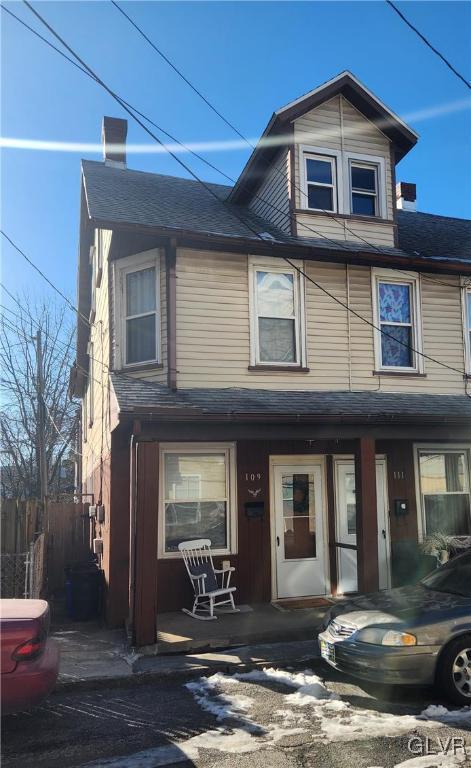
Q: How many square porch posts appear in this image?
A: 2